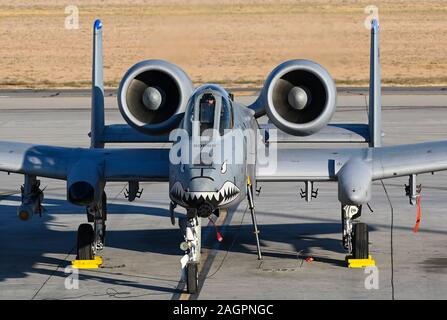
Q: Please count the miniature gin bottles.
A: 0